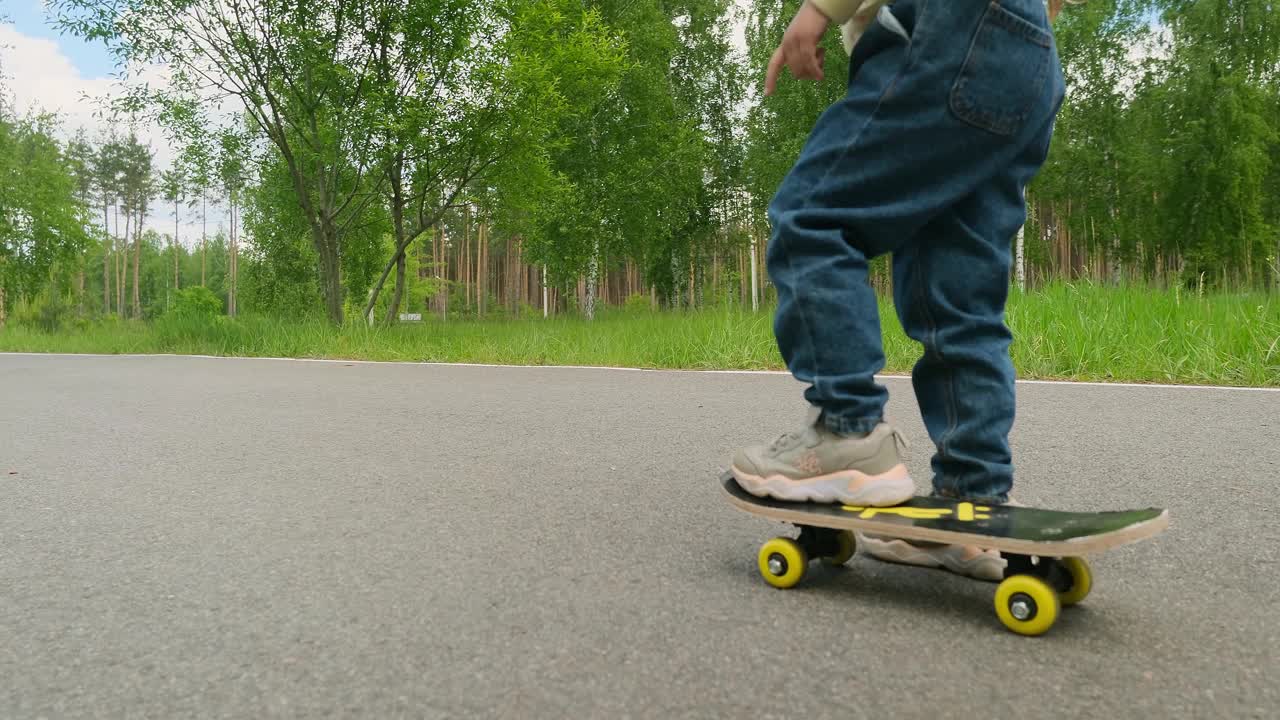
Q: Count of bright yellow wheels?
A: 4